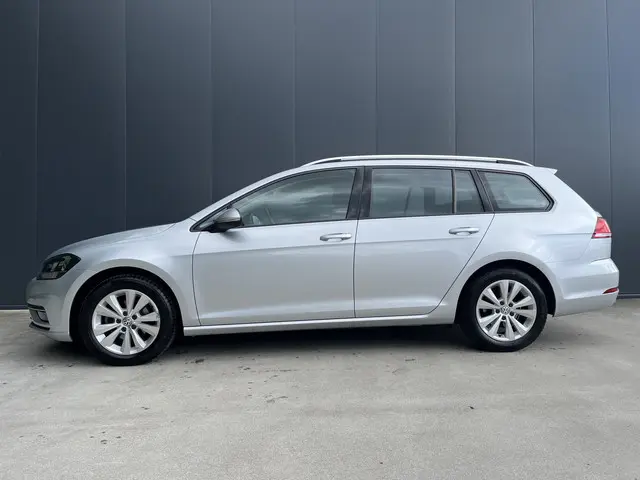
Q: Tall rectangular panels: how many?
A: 9